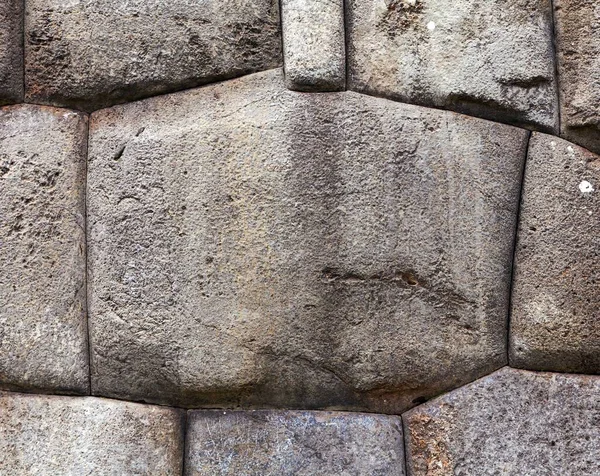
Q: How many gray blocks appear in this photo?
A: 11